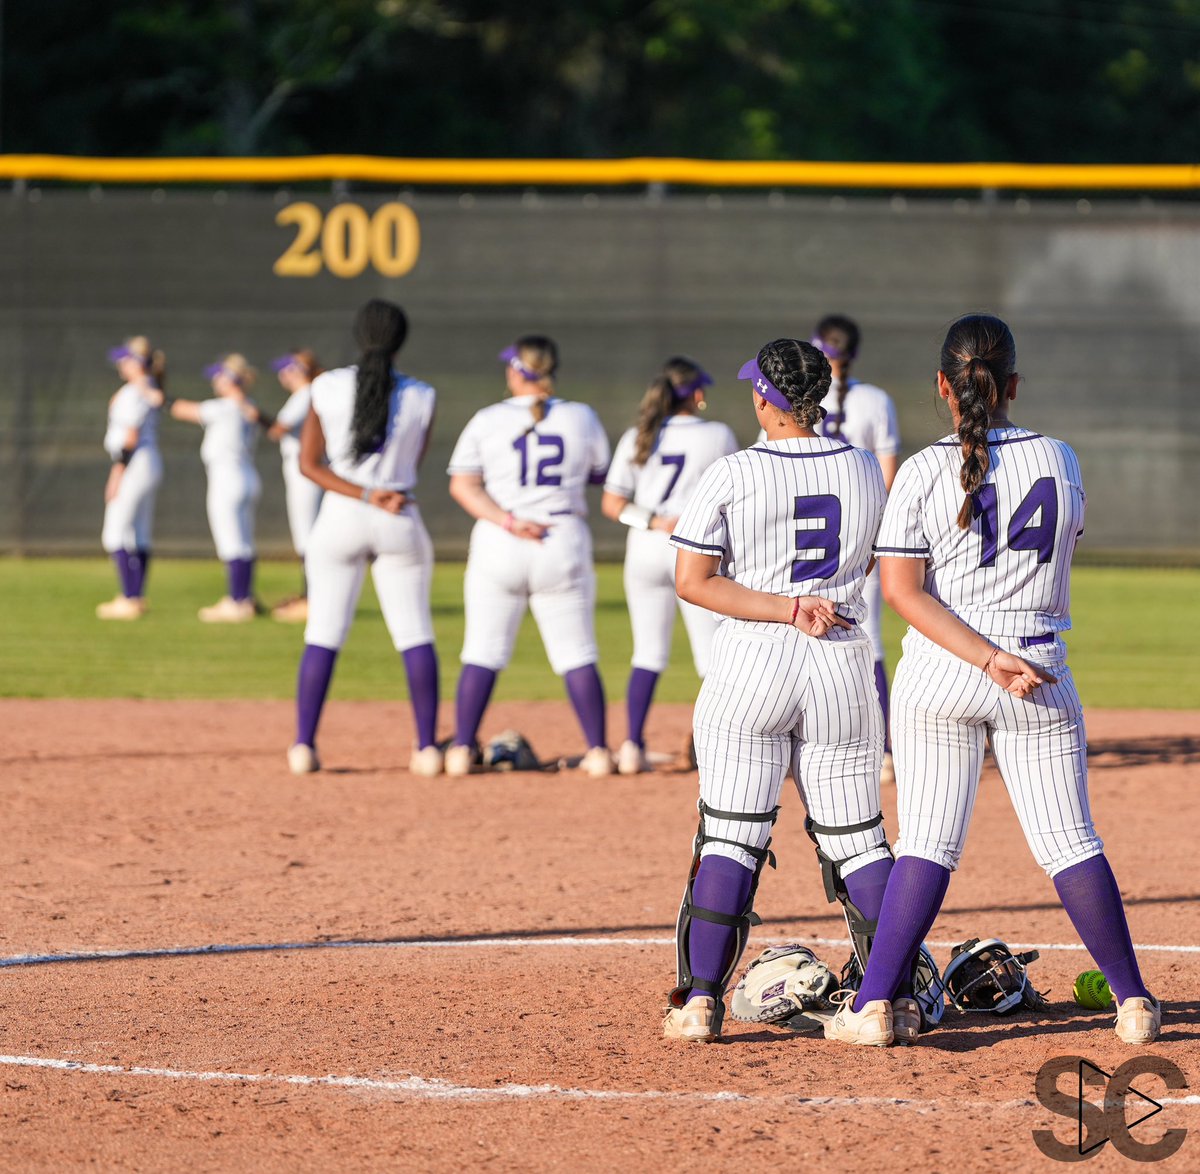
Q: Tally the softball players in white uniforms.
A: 9